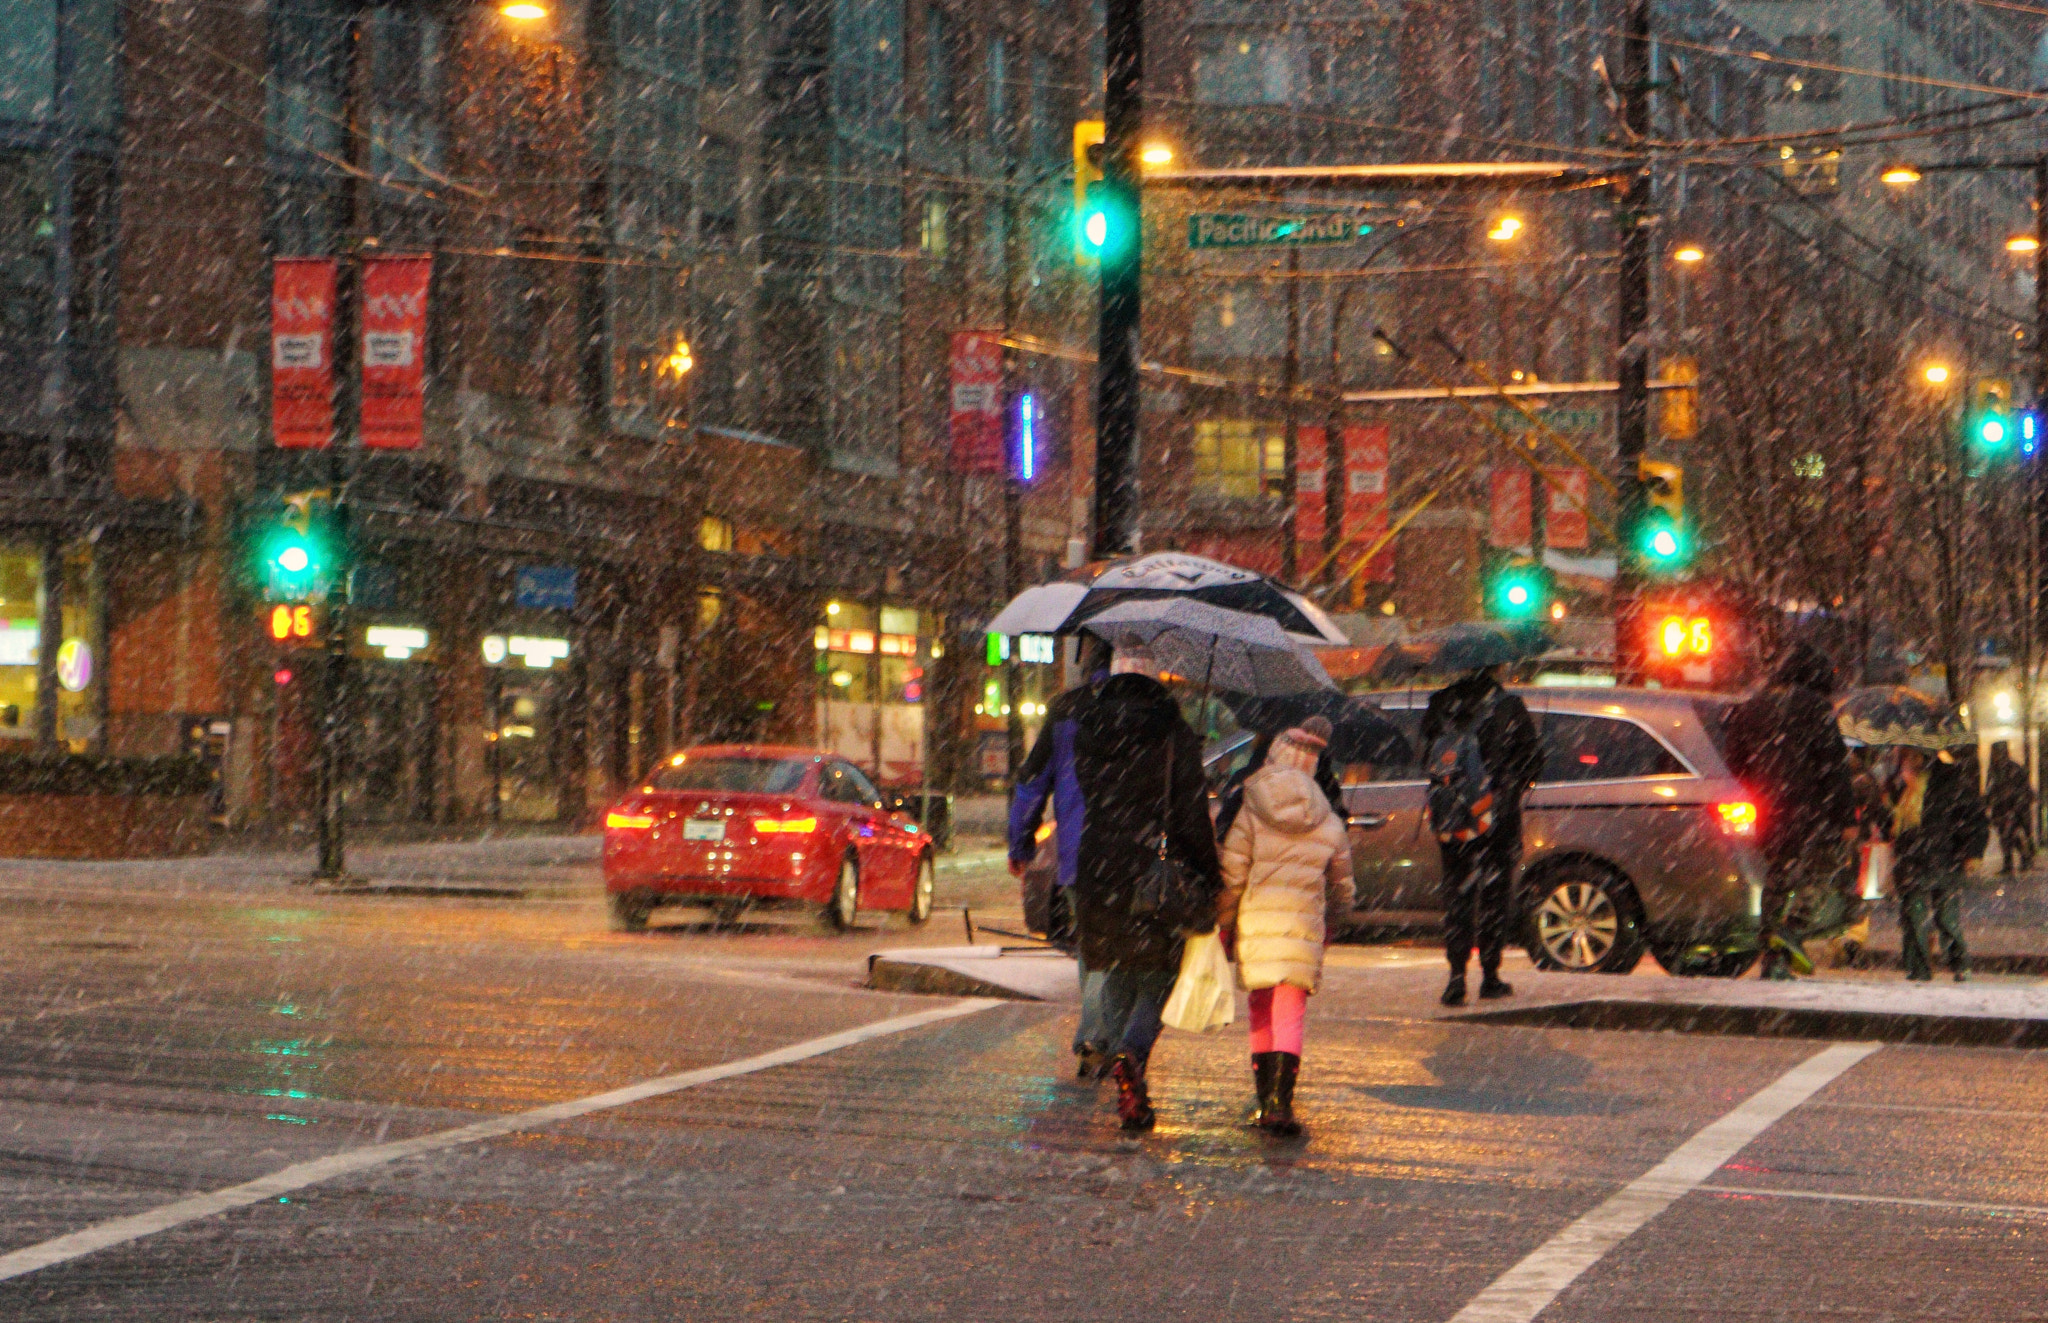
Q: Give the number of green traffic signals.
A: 5